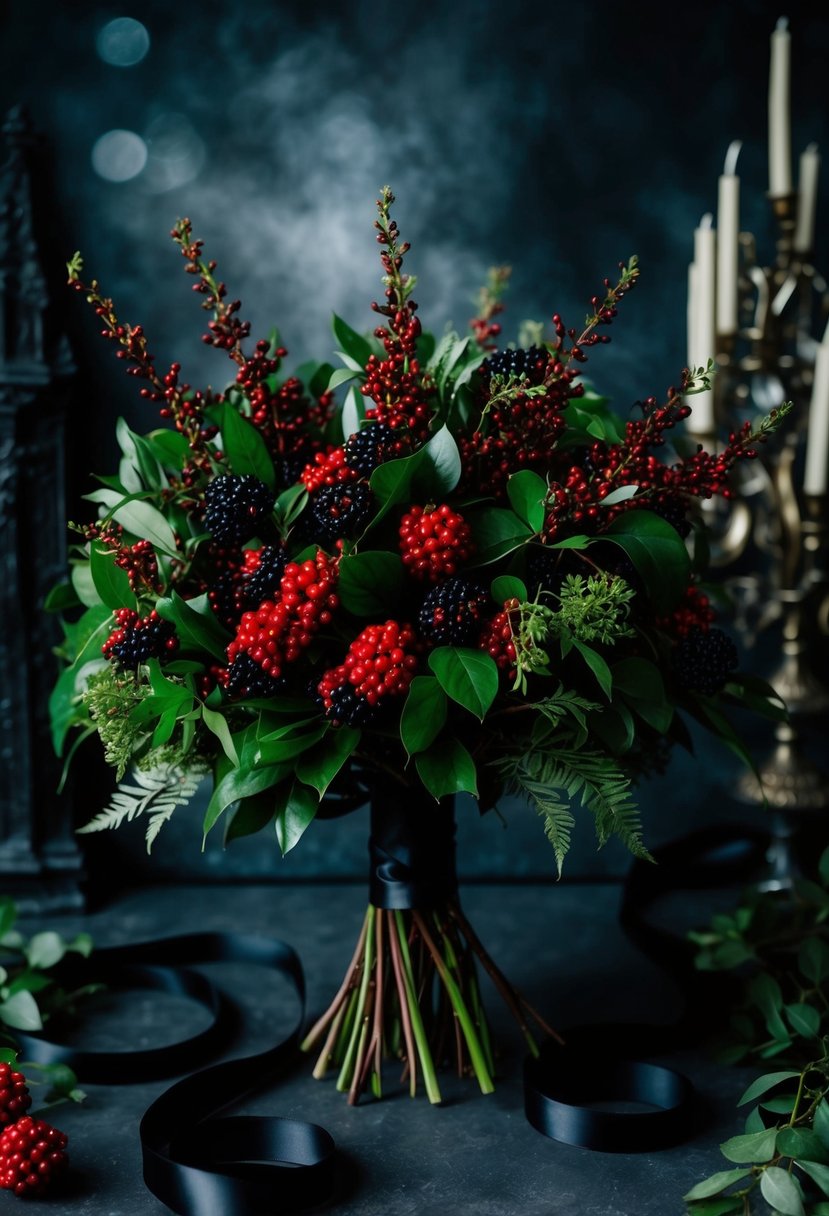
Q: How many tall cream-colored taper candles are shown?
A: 6